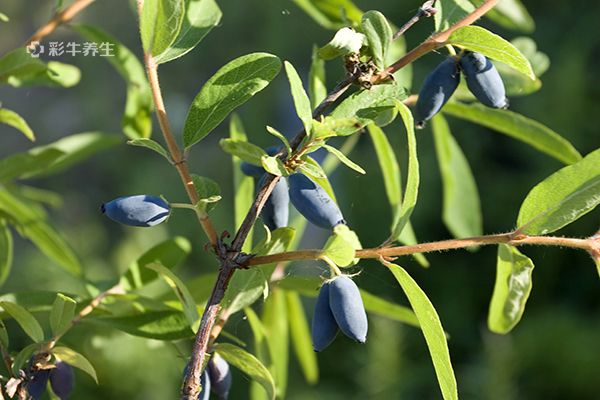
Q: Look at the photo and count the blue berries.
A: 12